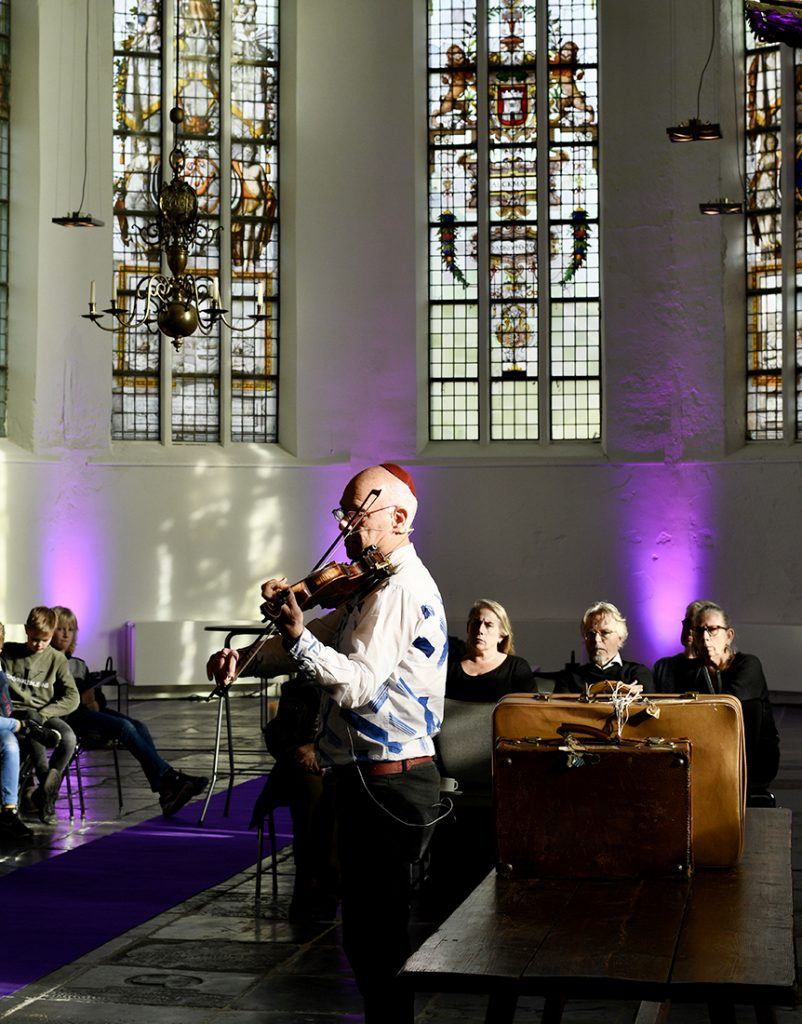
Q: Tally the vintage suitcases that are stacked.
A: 2